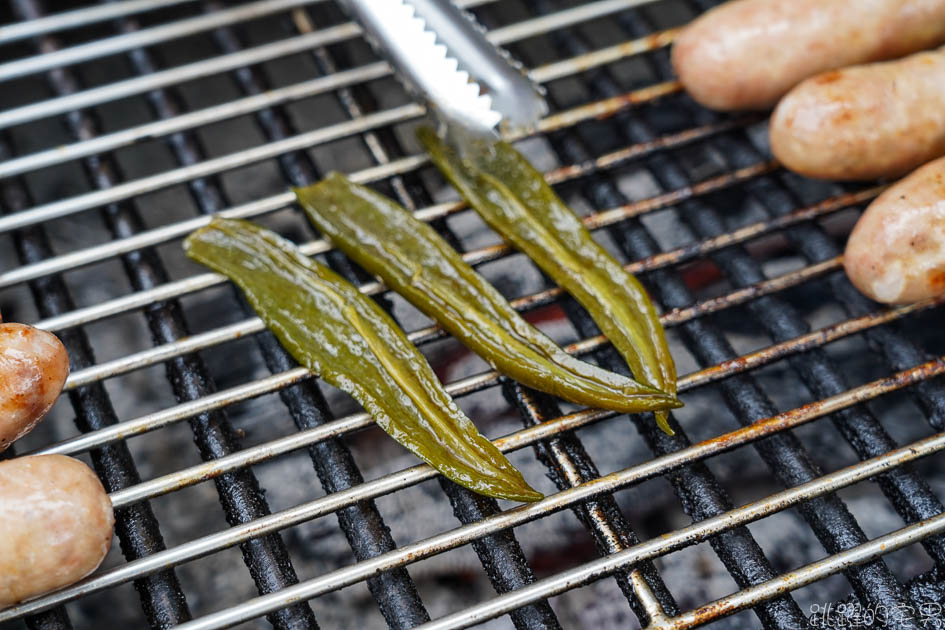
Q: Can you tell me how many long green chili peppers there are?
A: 3